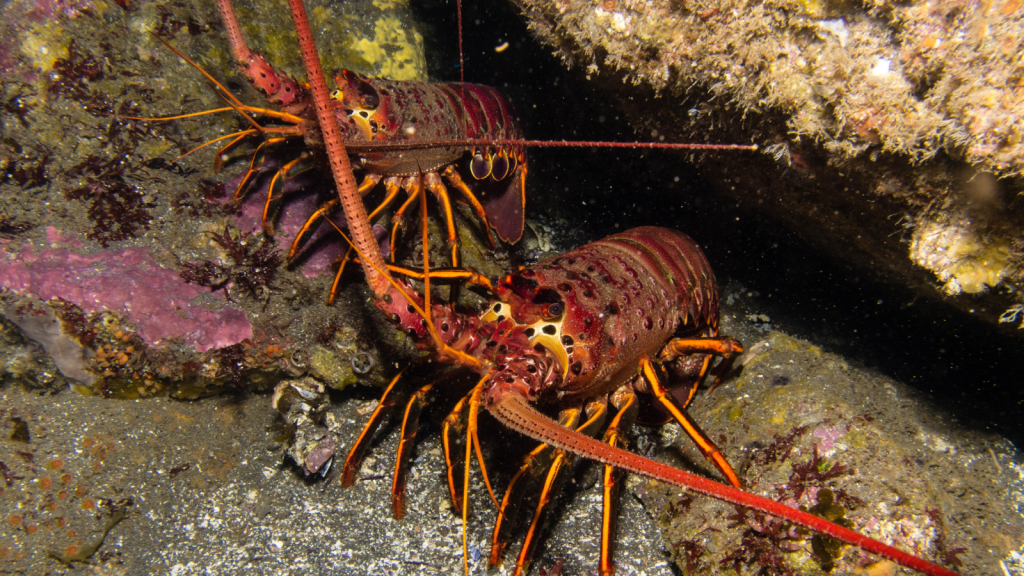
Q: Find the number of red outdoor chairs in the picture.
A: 0